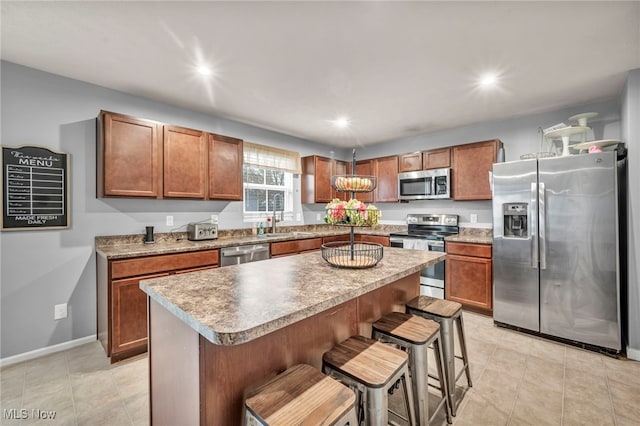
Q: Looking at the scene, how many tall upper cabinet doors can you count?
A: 8